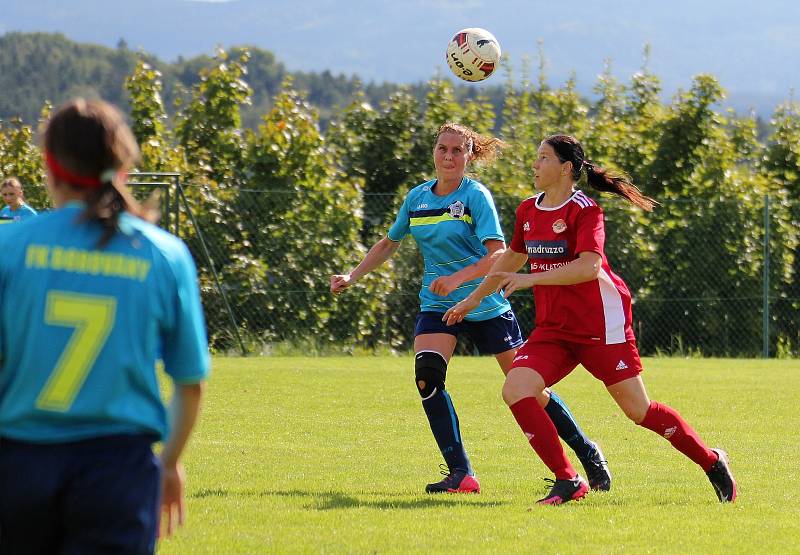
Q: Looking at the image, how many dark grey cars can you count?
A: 0